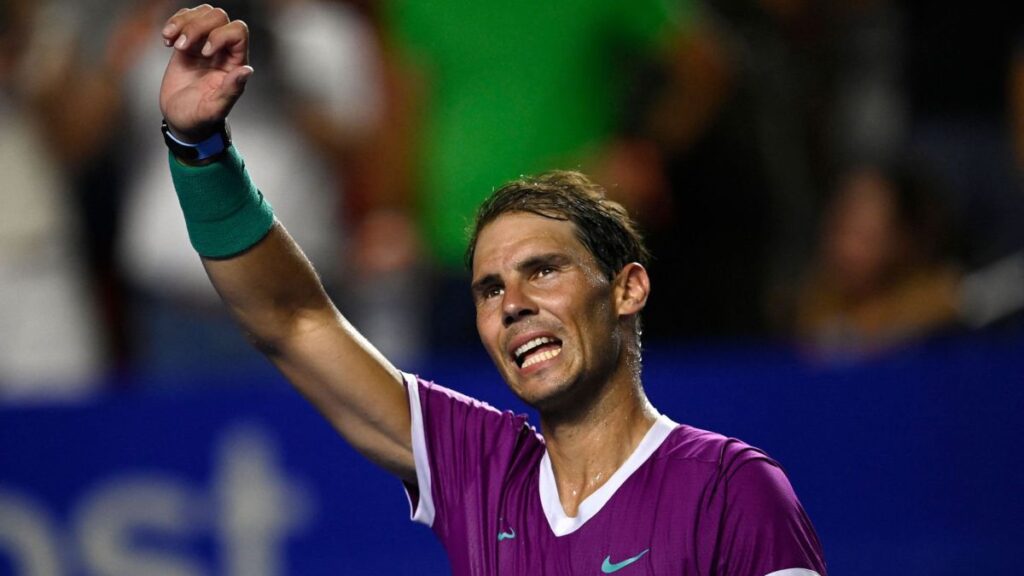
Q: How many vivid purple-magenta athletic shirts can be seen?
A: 1